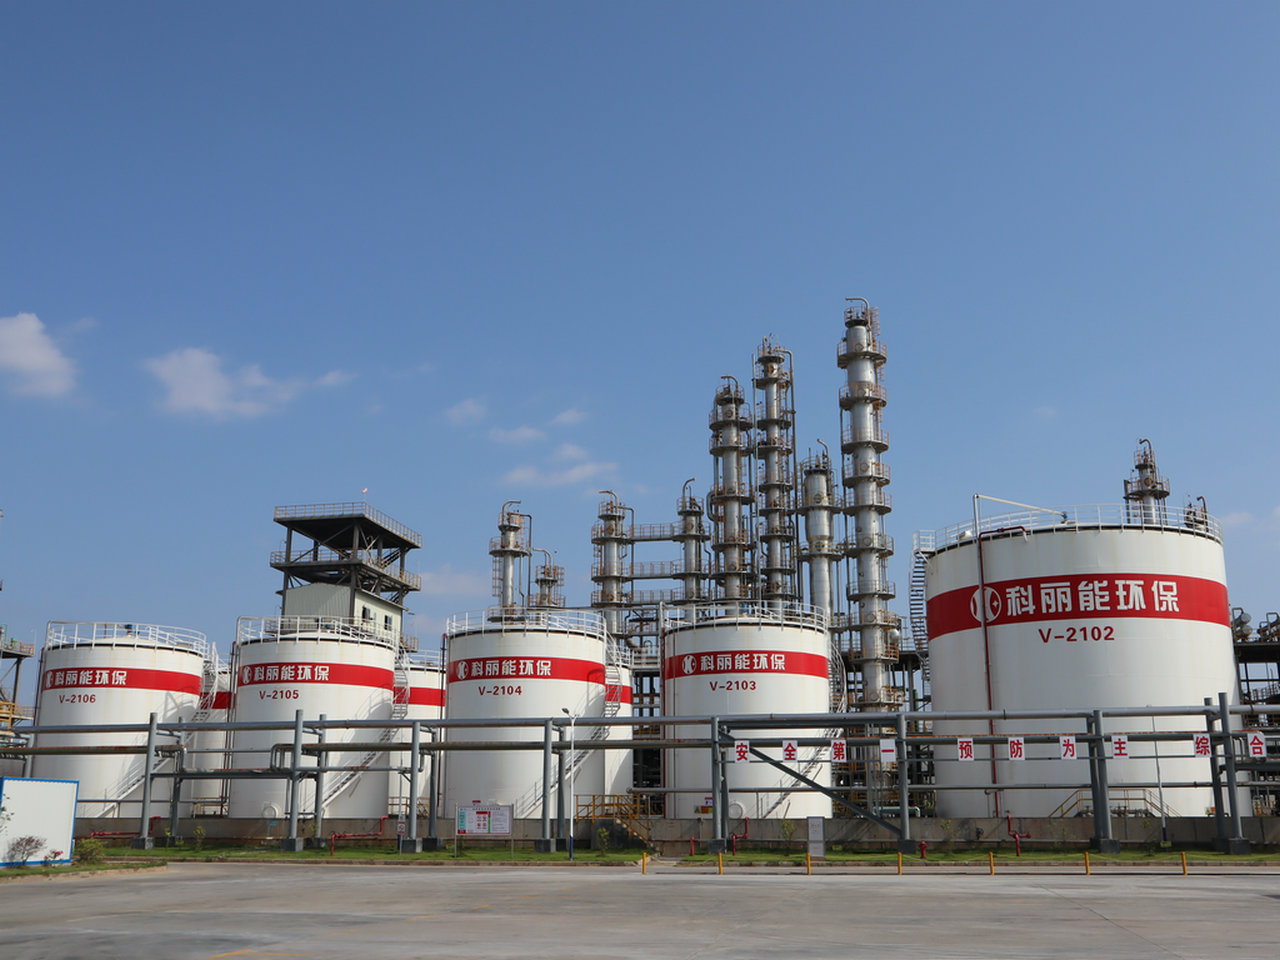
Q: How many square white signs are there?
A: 10